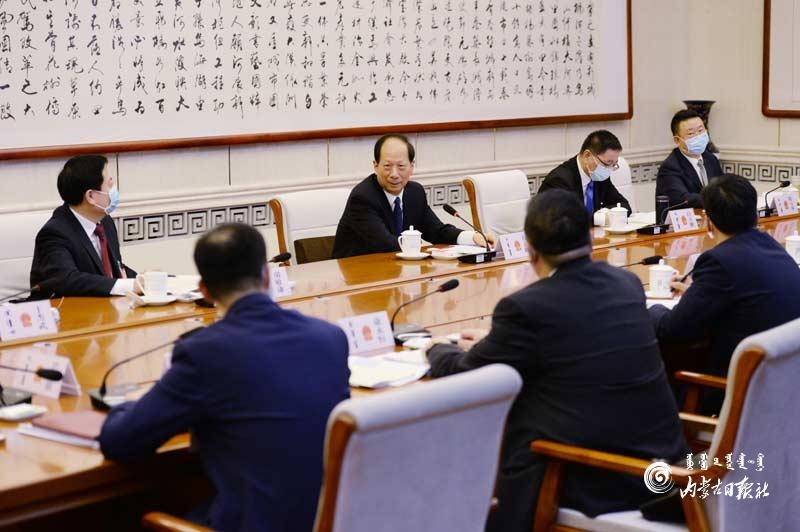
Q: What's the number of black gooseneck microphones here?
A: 9